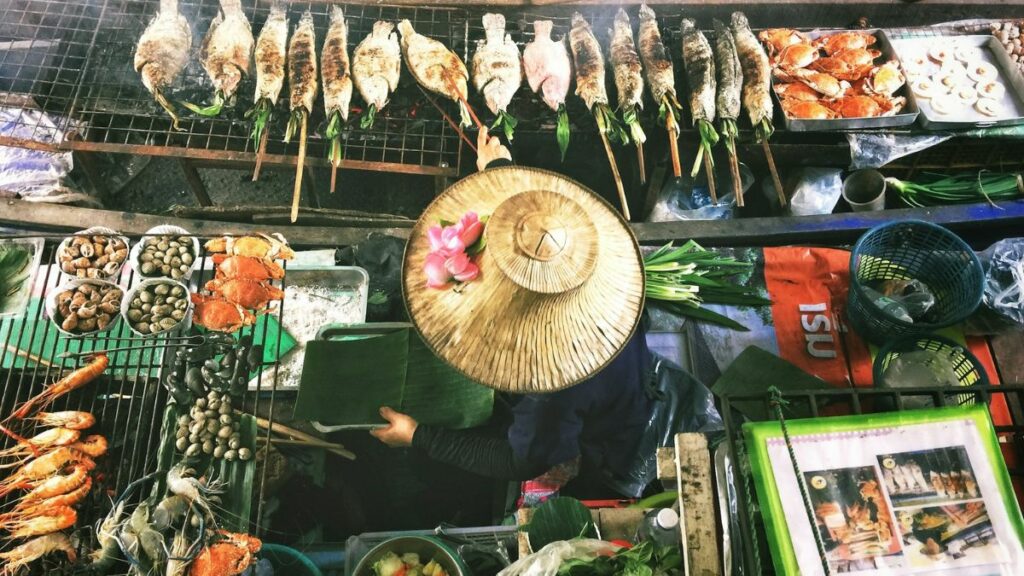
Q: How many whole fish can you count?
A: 15